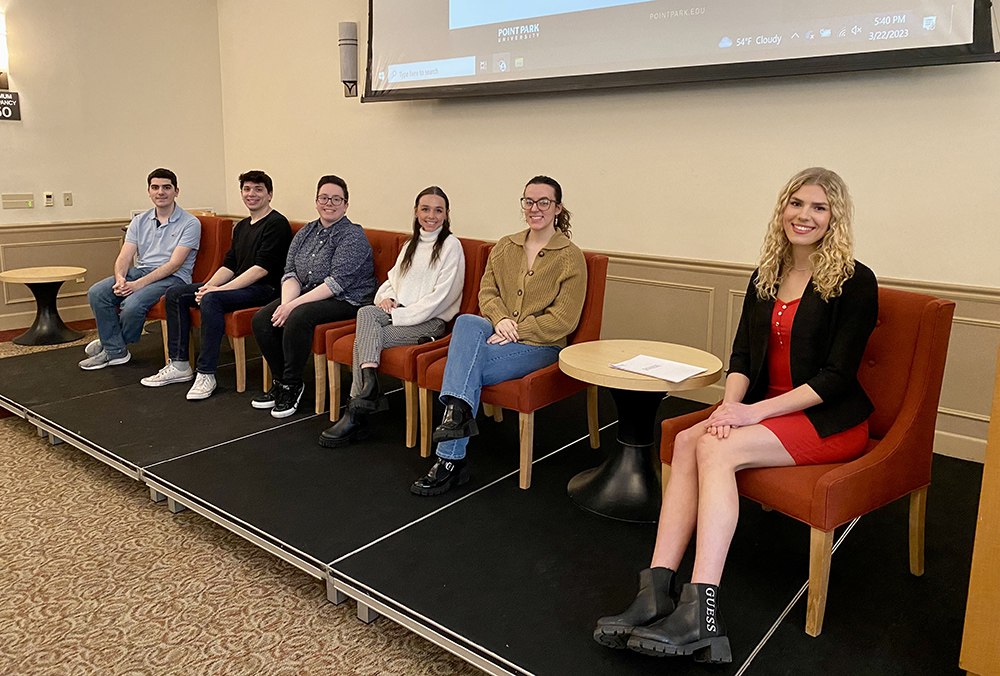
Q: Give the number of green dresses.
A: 0